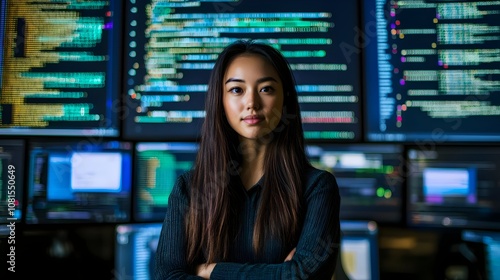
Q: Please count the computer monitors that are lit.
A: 11